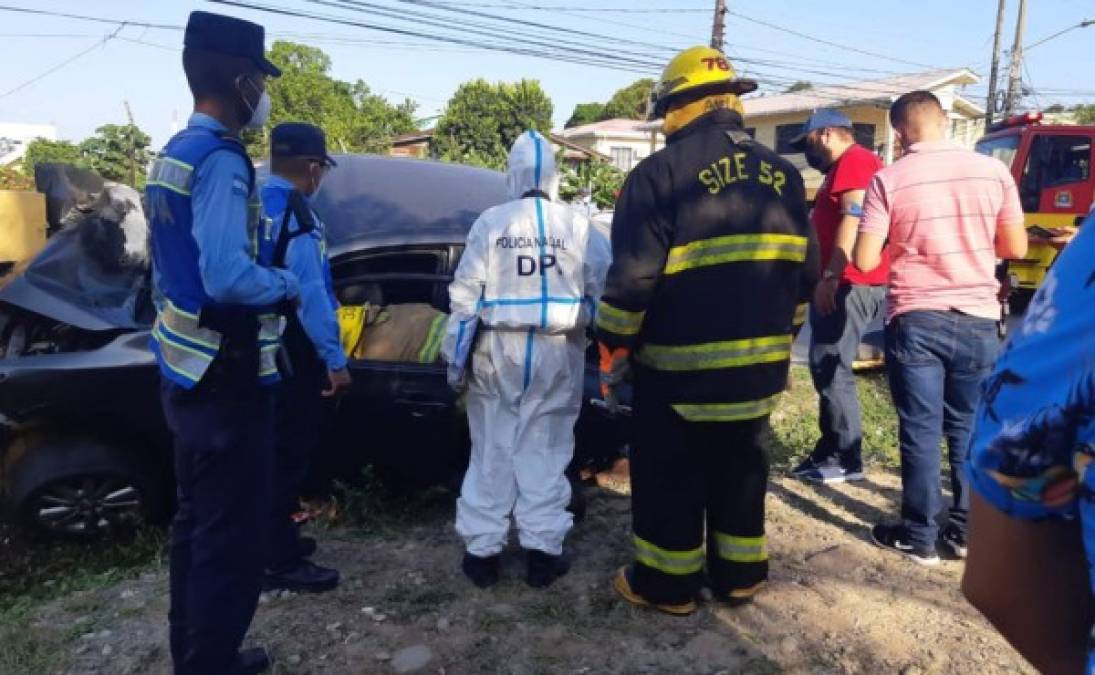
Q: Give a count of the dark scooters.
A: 0